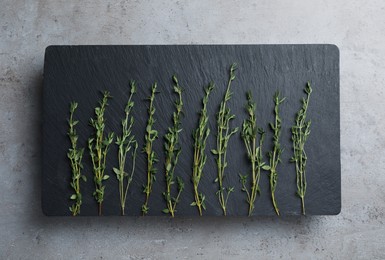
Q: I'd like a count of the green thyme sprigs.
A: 10